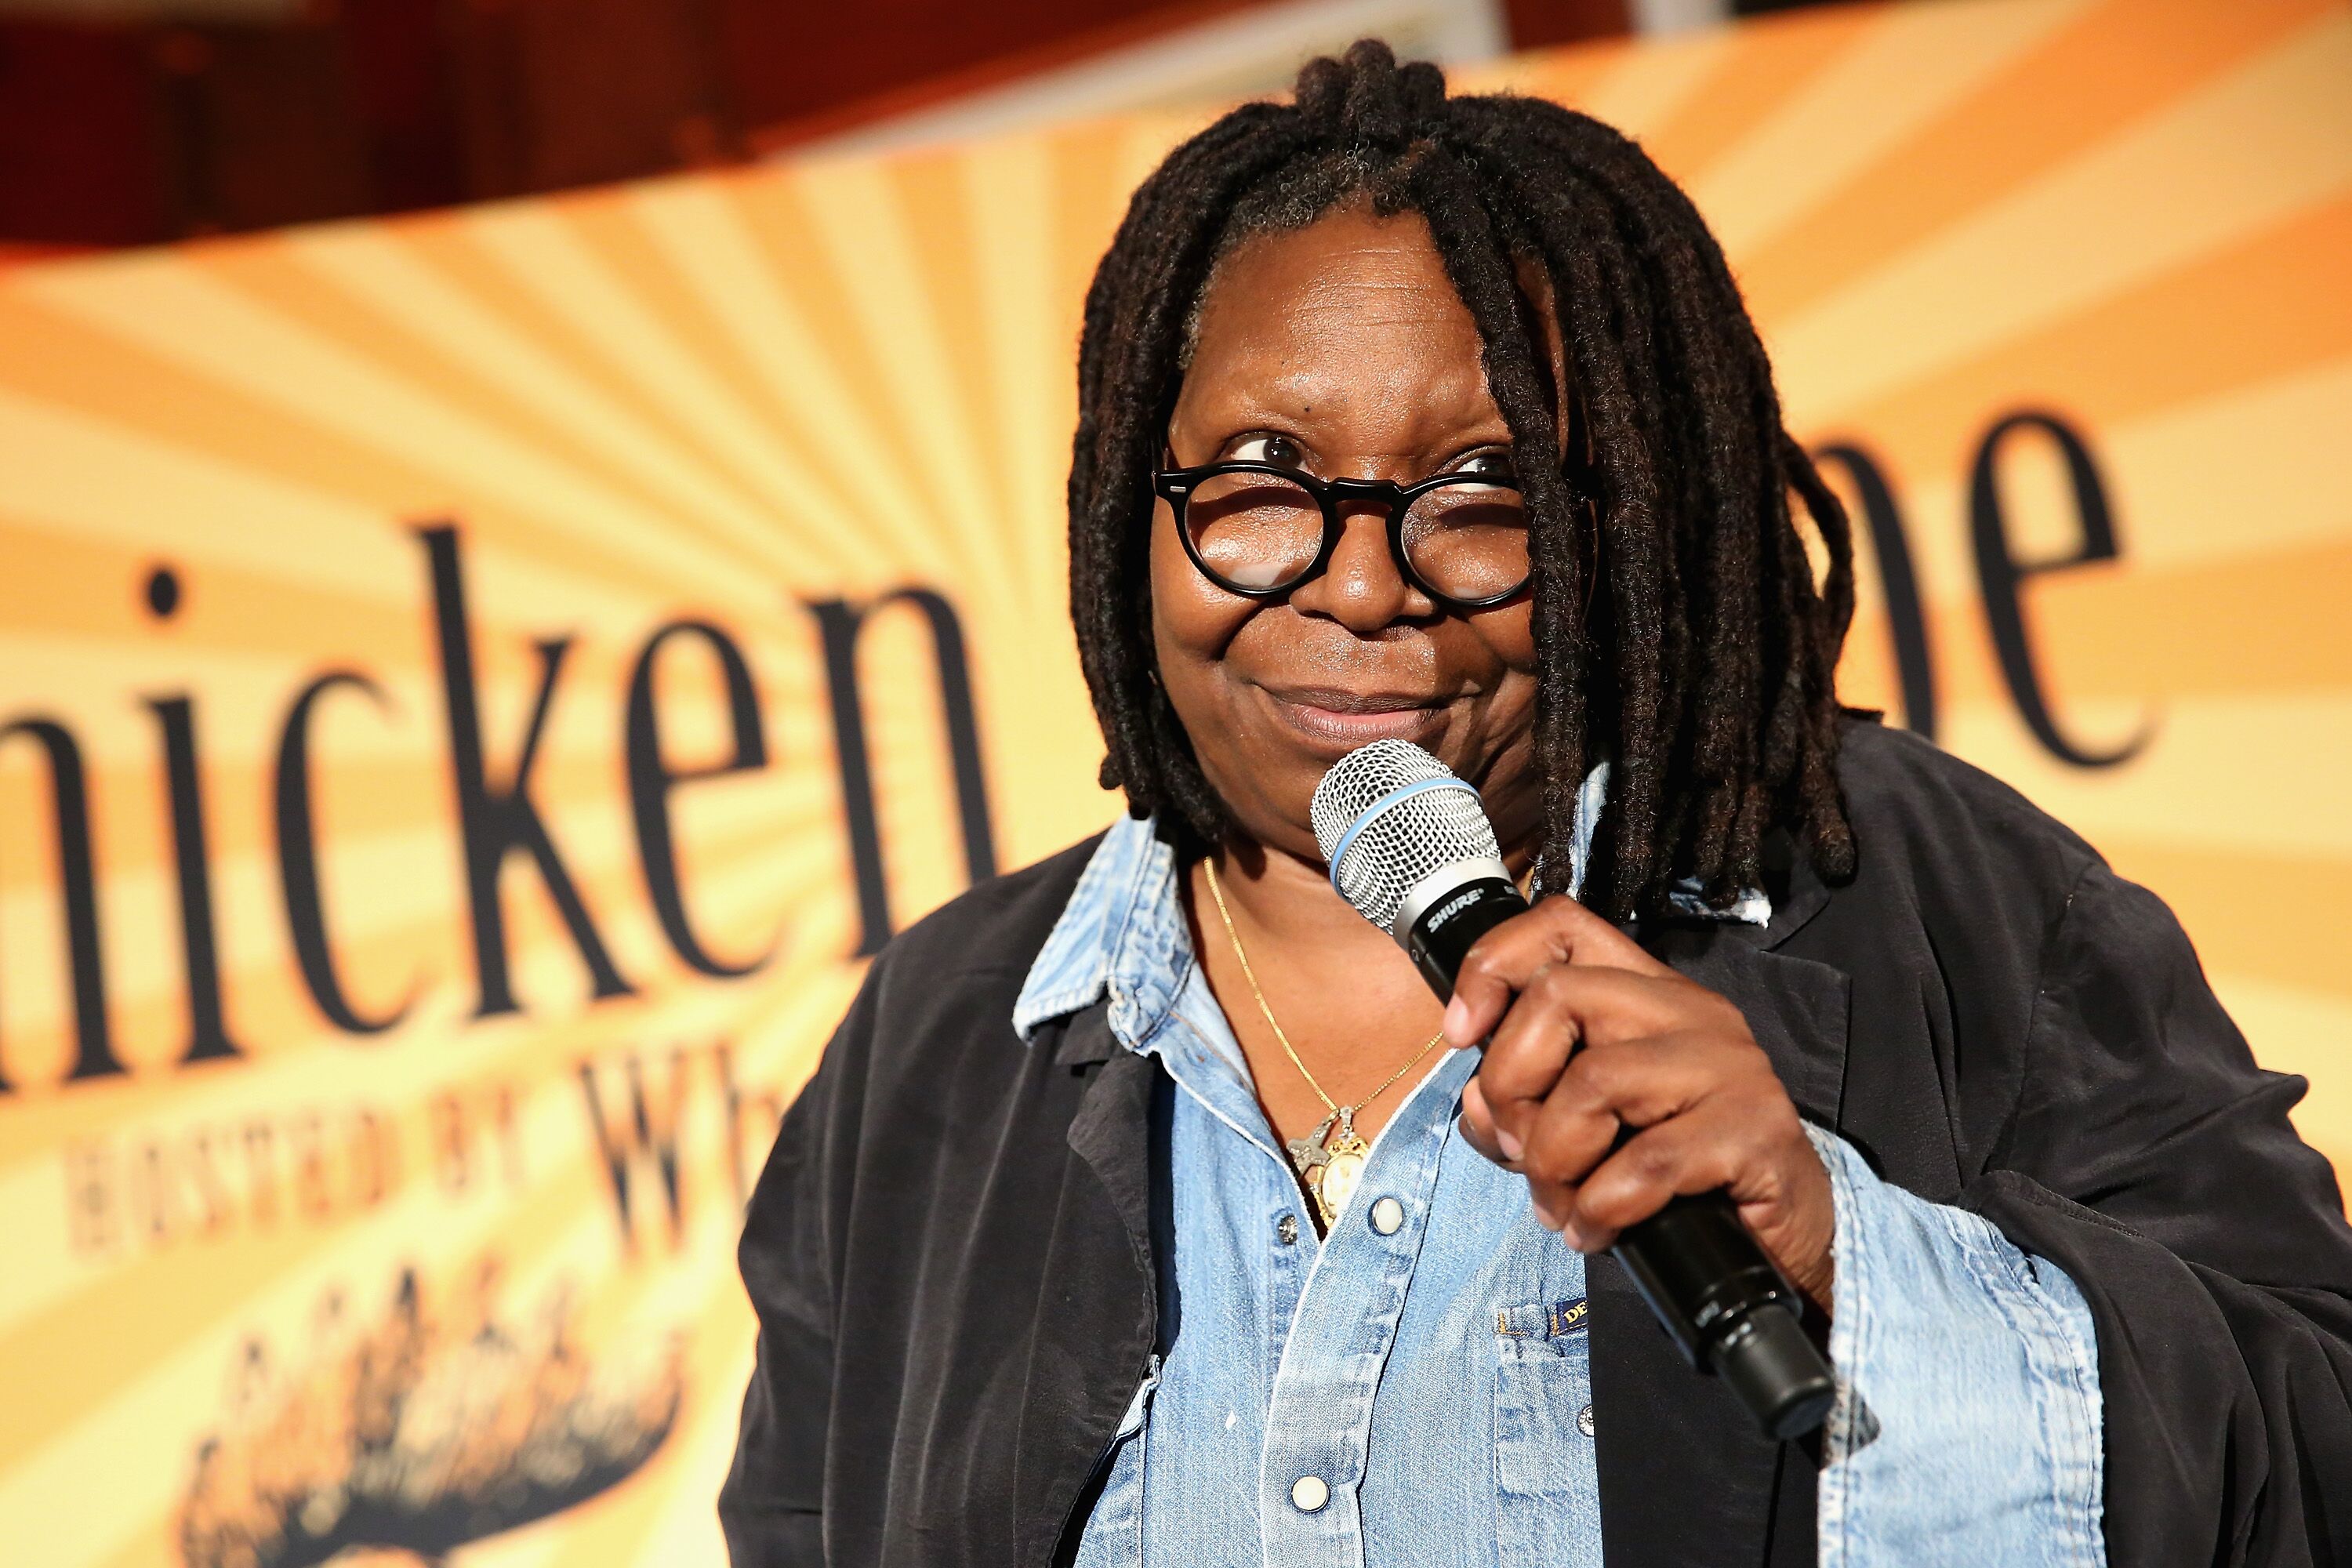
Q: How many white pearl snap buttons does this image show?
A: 2